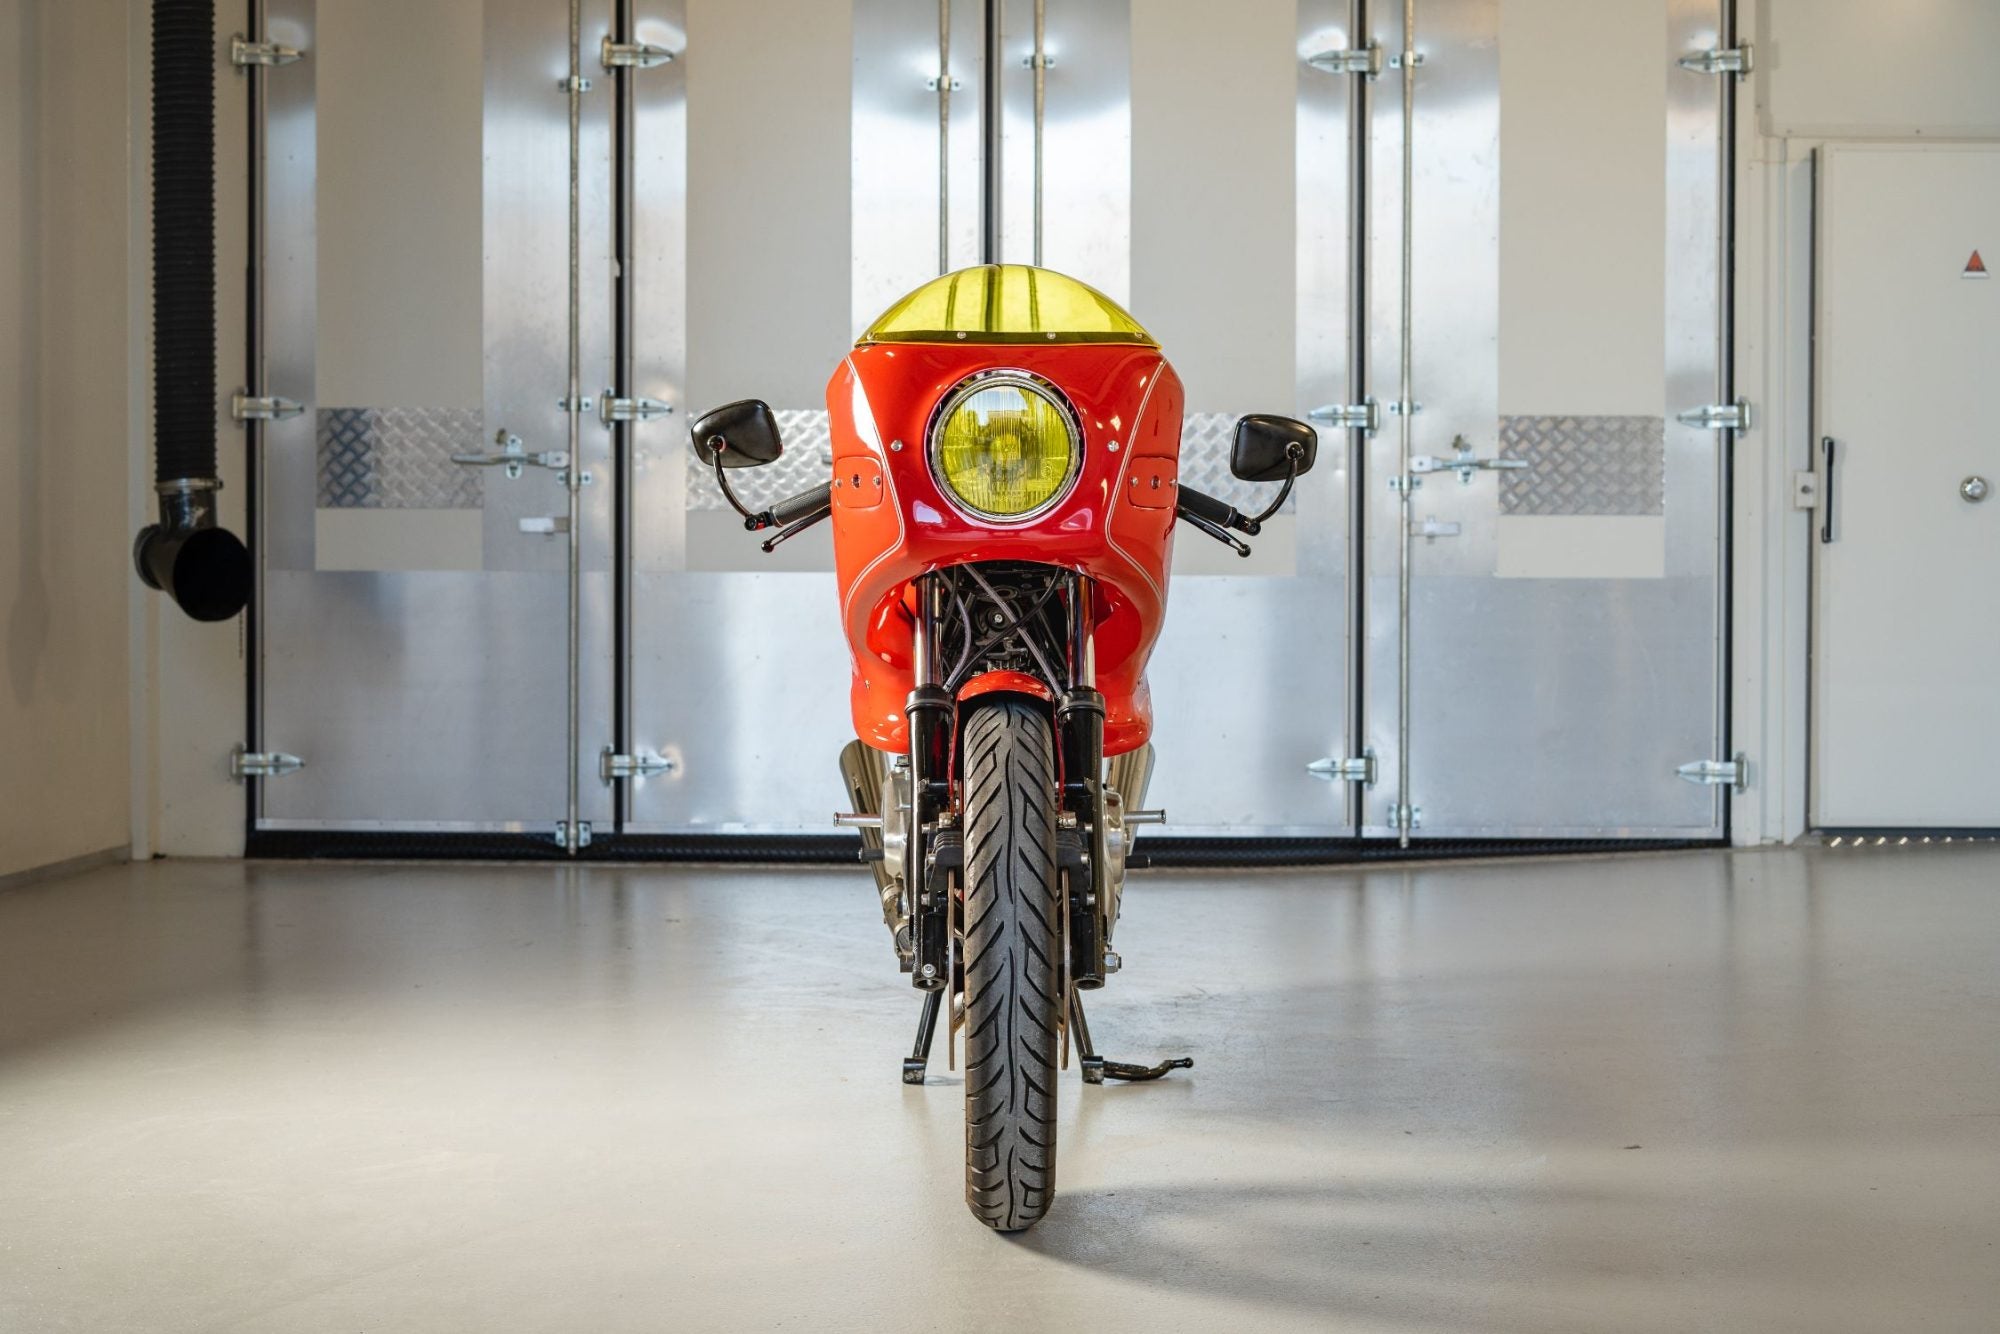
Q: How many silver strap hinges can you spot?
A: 12